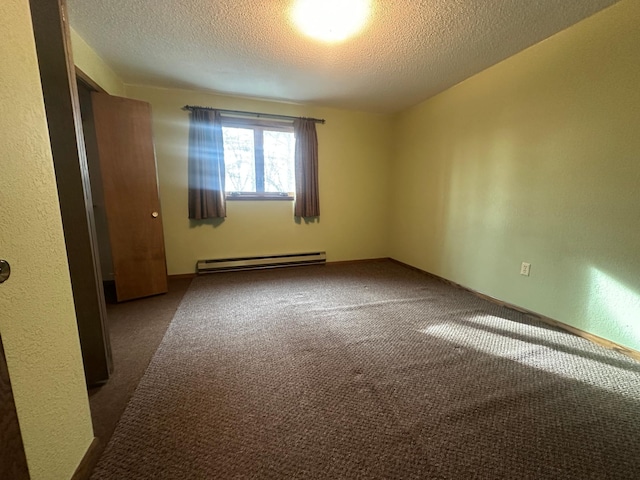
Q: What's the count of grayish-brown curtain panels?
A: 2